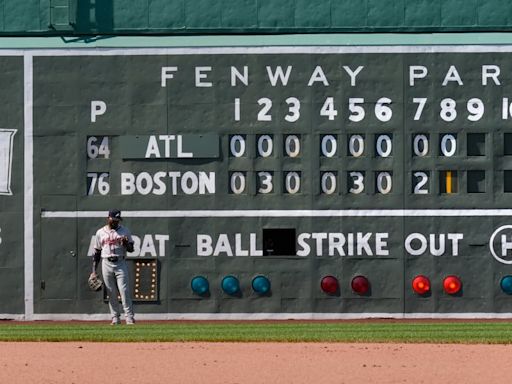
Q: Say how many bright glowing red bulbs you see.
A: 2